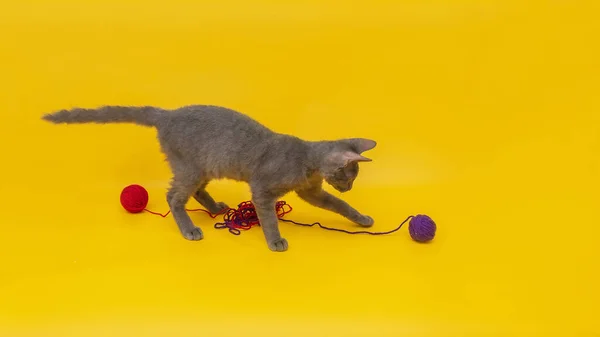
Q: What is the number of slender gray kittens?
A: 1